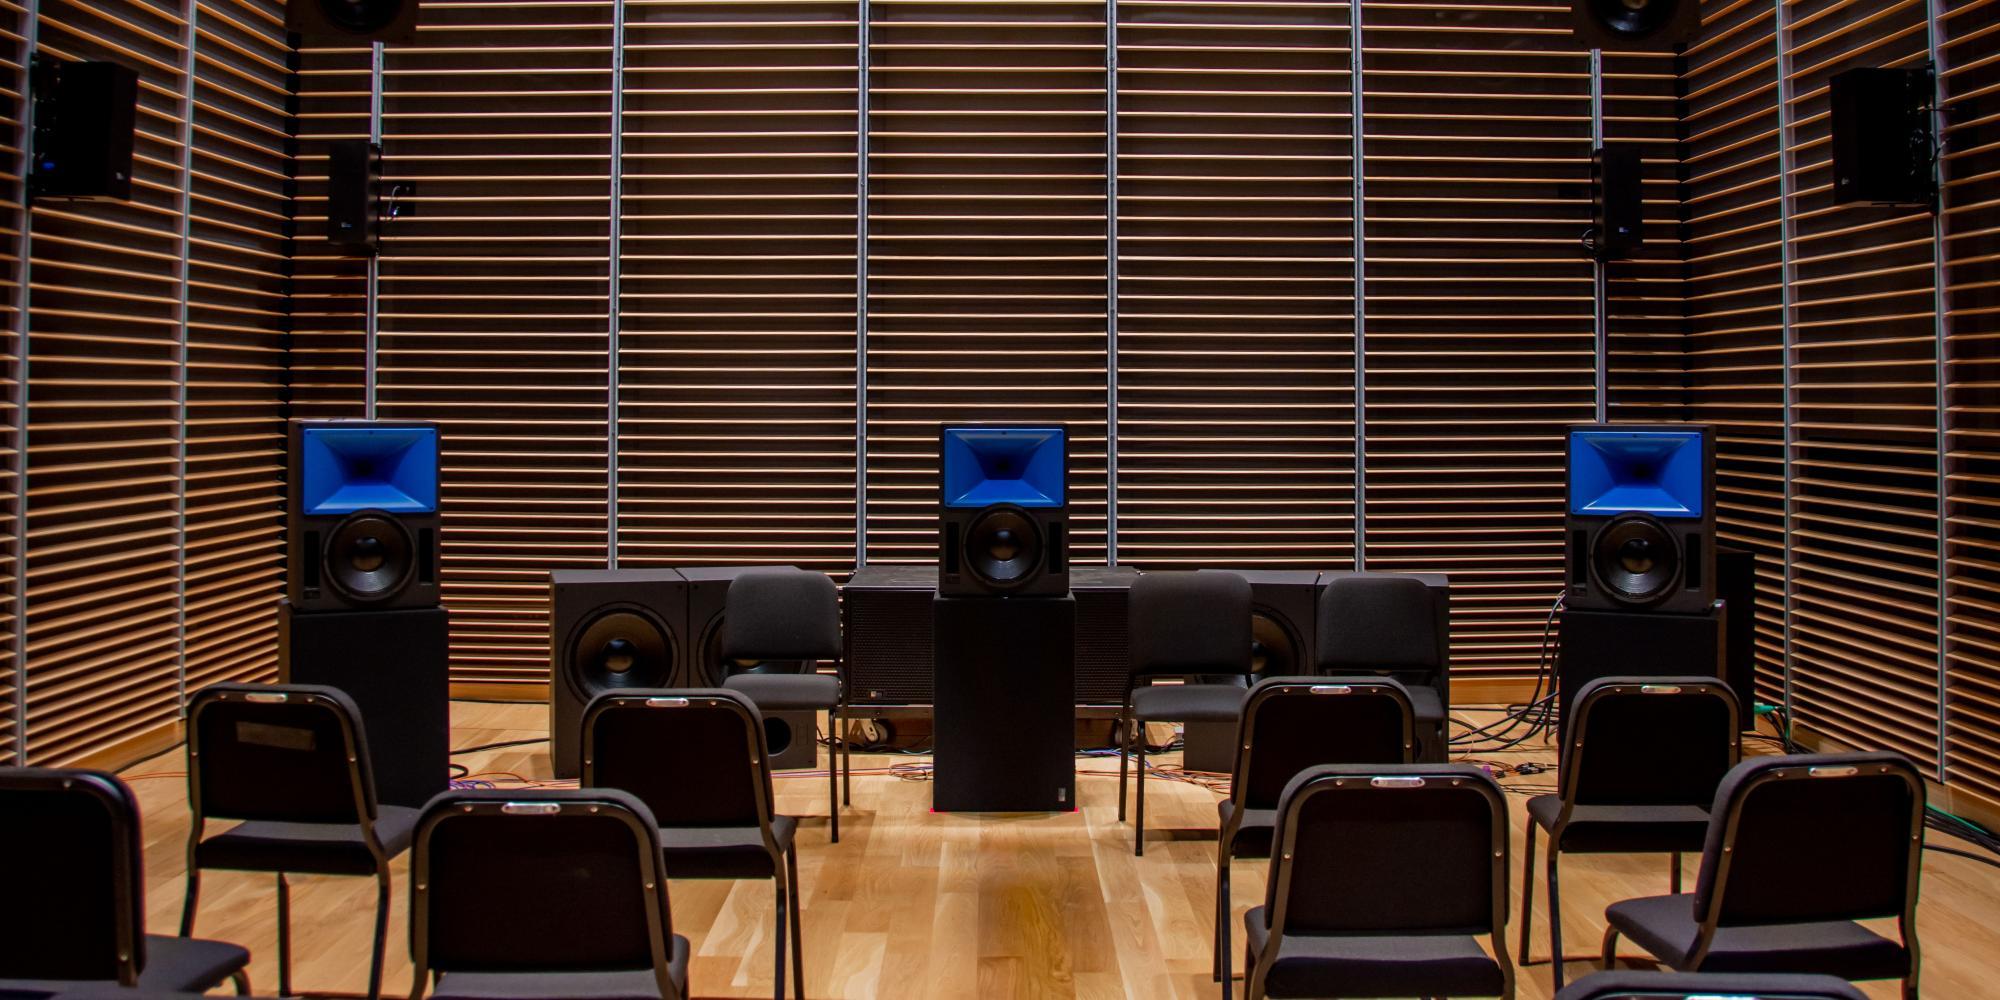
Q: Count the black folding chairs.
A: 12